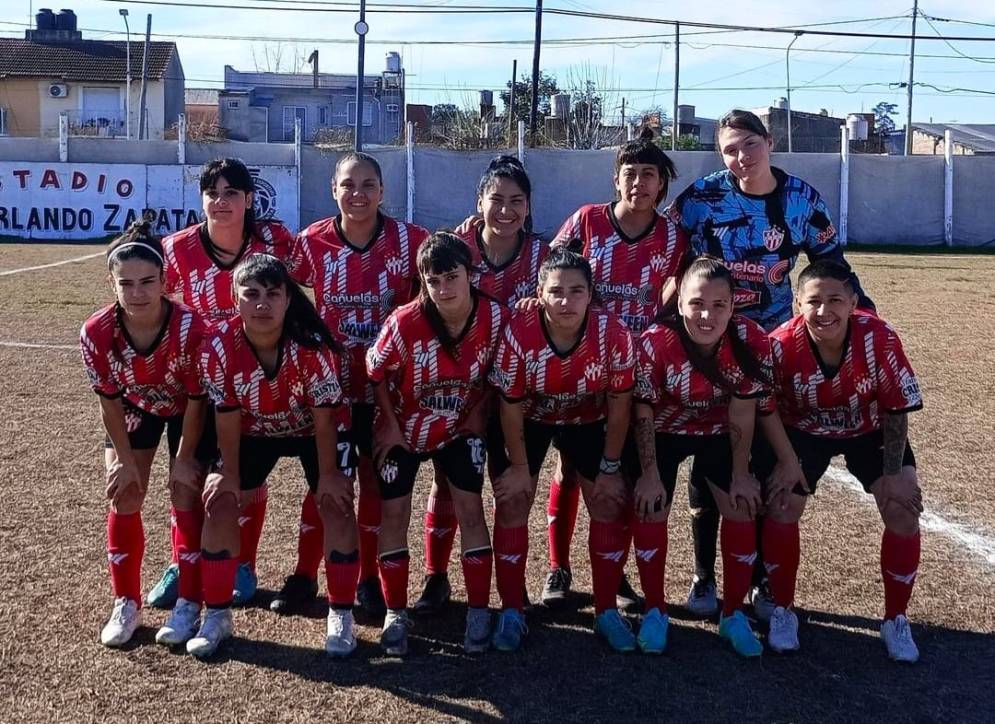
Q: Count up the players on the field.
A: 11